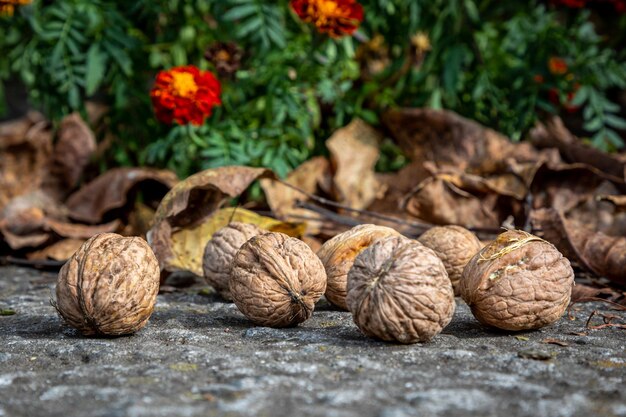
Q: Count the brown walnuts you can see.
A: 7